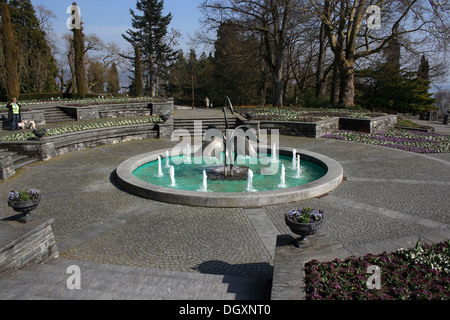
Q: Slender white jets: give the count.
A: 10